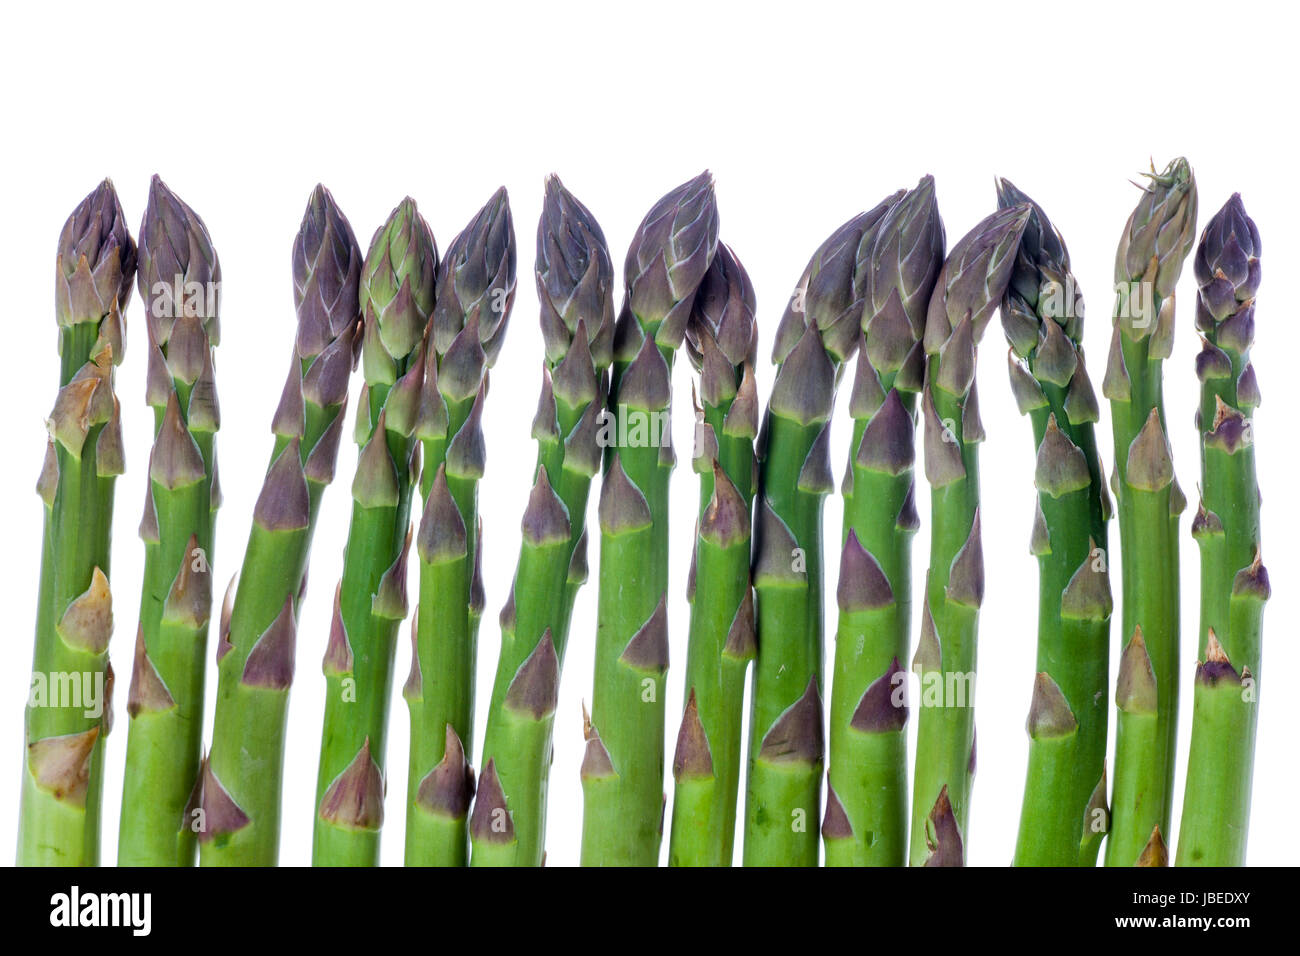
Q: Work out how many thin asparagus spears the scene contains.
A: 14